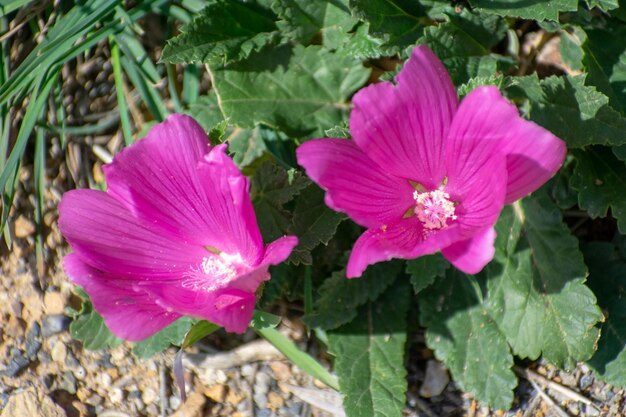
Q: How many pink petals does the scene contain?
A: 10